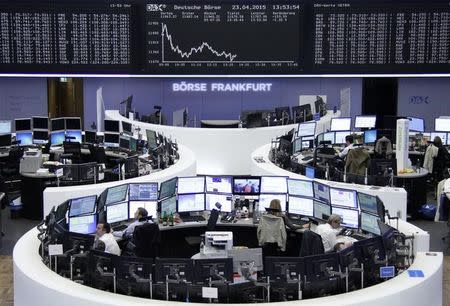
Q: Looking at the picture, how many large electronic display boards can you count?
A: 3